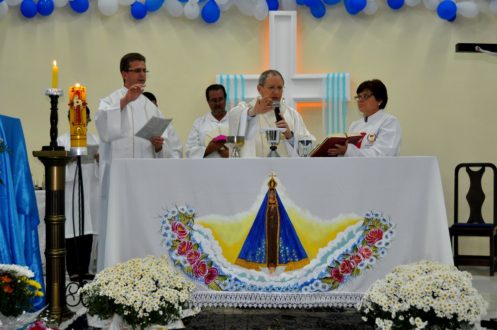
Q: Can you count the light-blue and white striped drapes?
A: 2